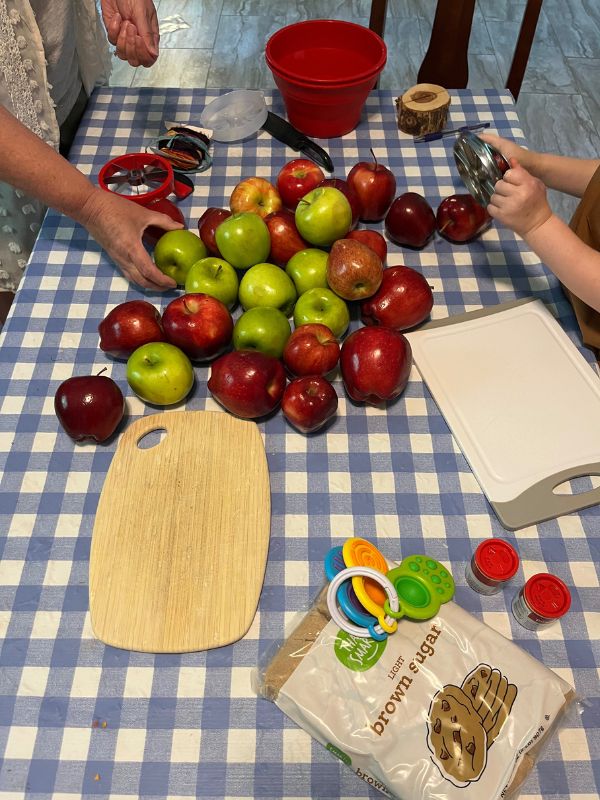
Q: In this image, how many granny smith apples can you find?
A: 9